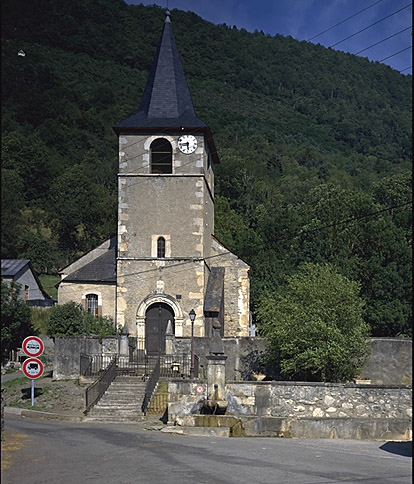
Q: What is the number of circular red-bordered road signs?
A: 2